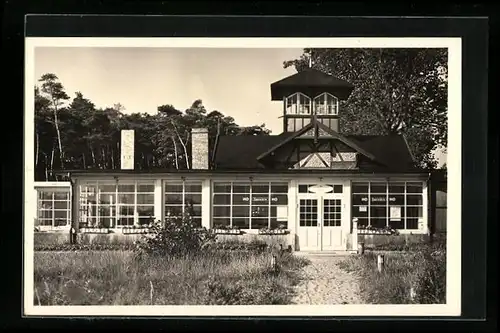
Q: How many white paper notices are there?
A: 3